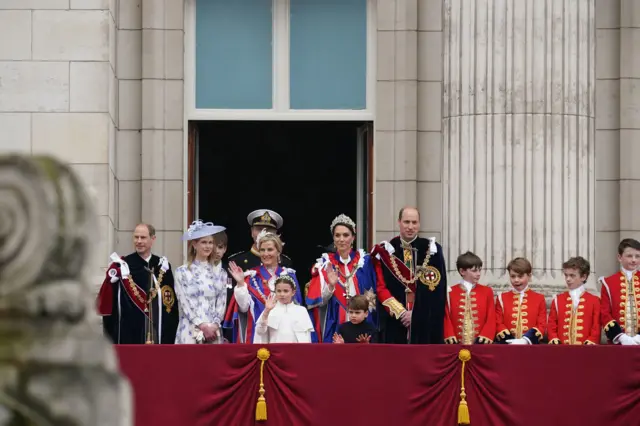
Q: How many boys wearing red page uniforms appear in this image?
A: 4